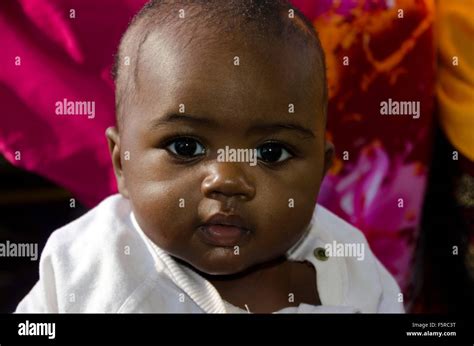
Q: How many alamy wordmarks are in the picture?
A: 6